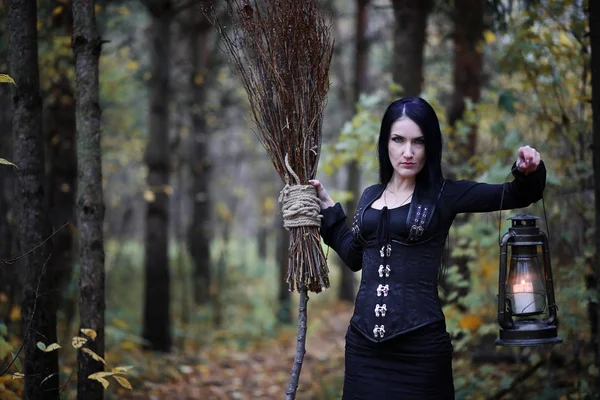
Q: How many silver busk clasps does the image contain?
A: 5